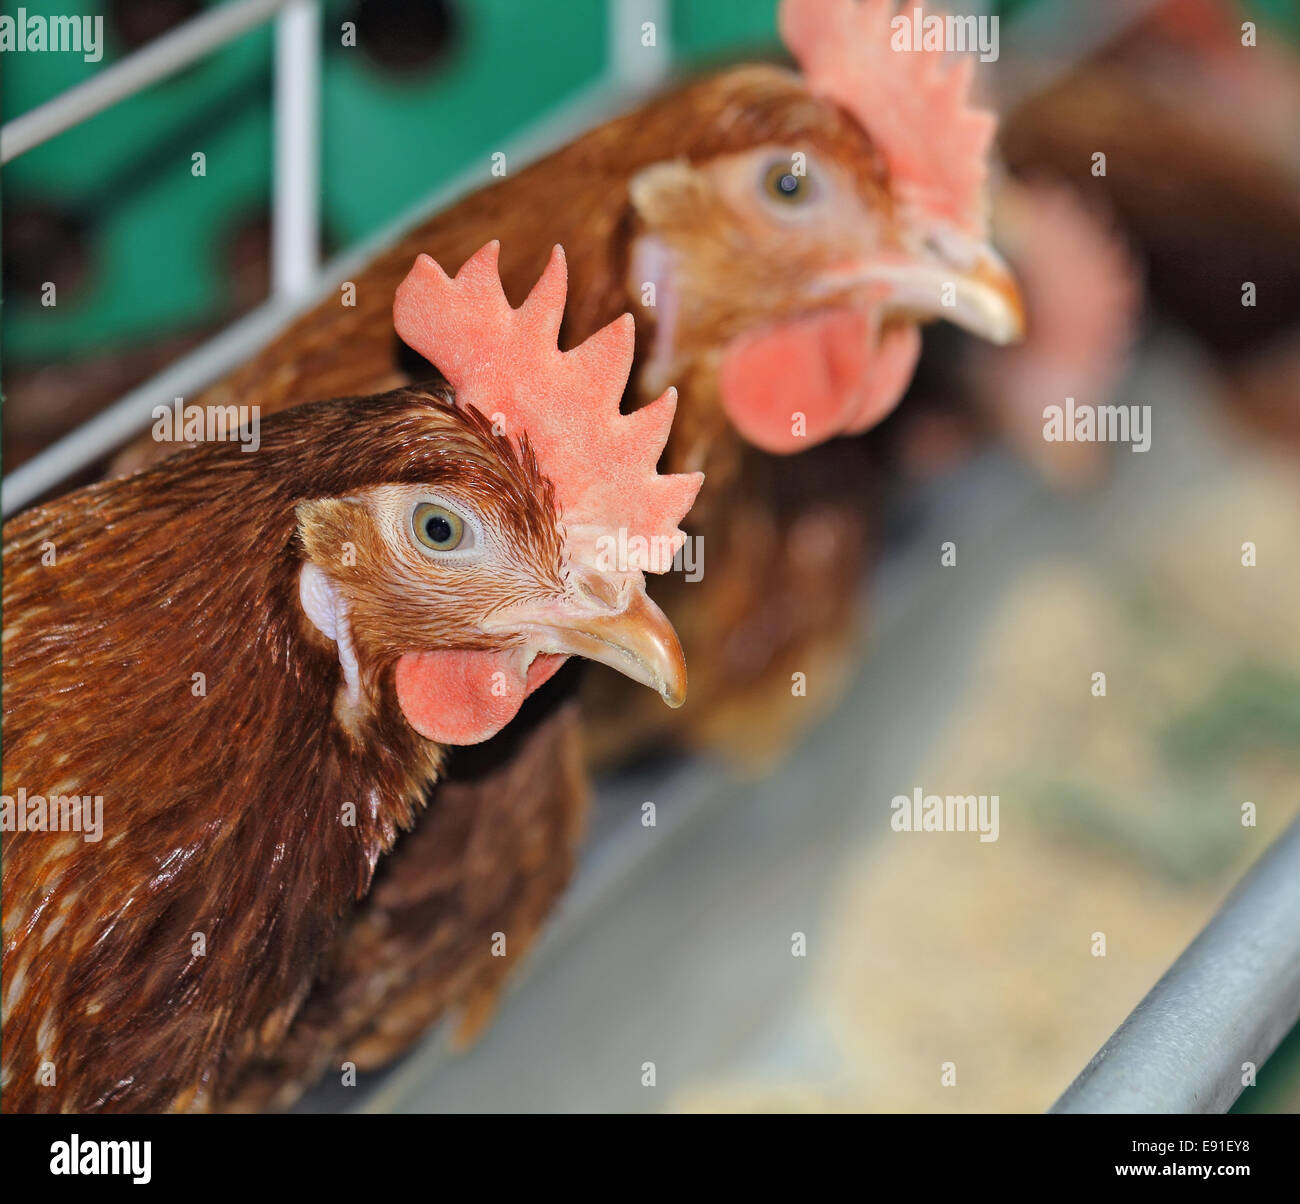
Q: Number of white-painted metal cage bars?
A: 4